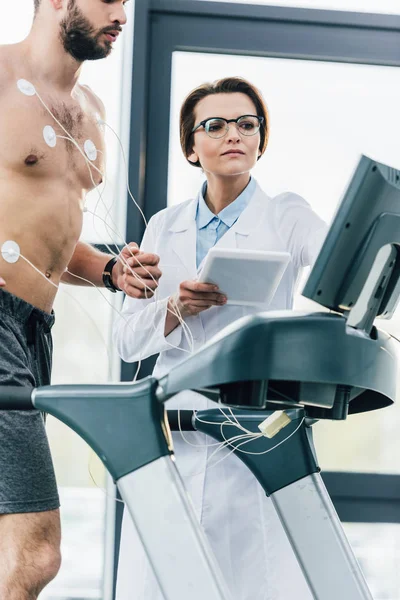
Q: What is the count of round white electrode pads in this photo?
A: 4